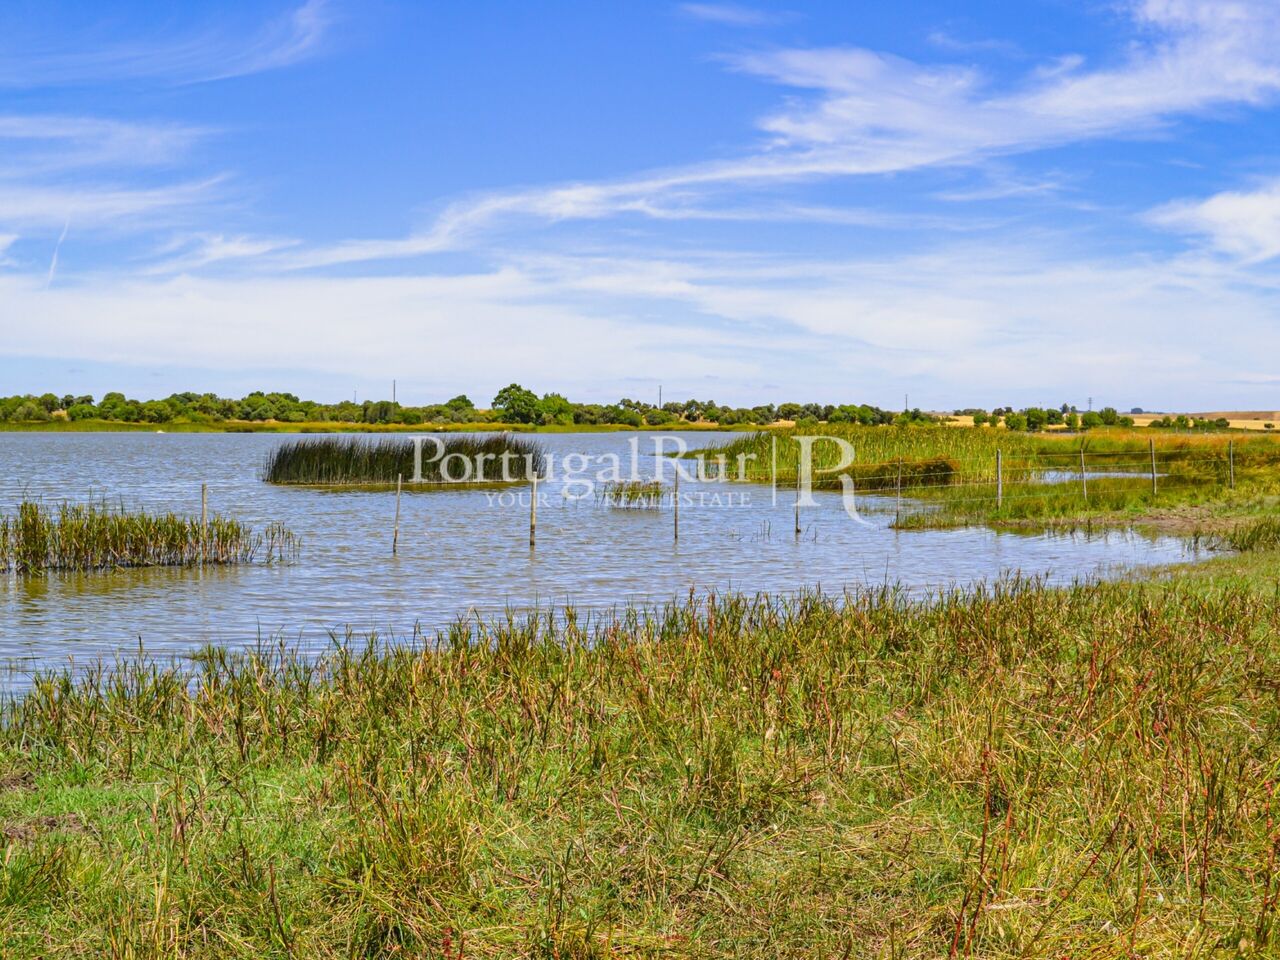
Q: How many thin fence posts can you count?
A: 10